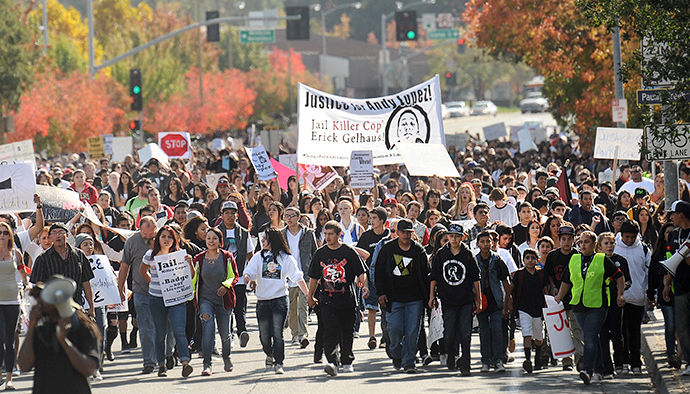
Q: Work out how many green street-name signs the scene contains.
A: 2